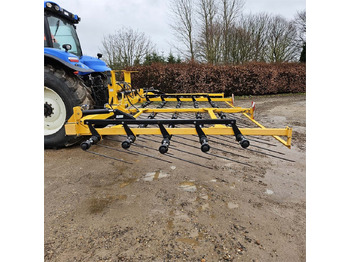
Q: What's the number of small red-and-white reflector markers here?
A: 2